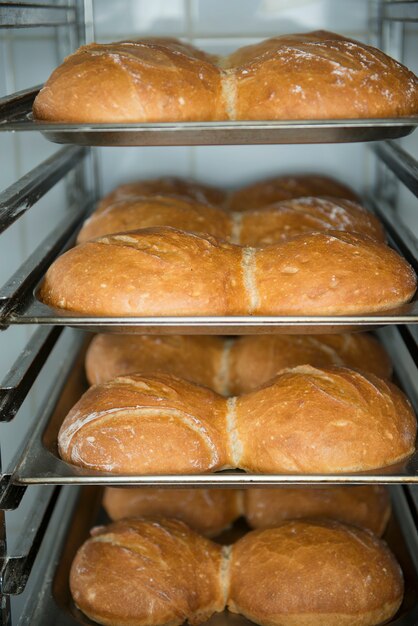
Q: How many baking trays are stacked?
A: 4